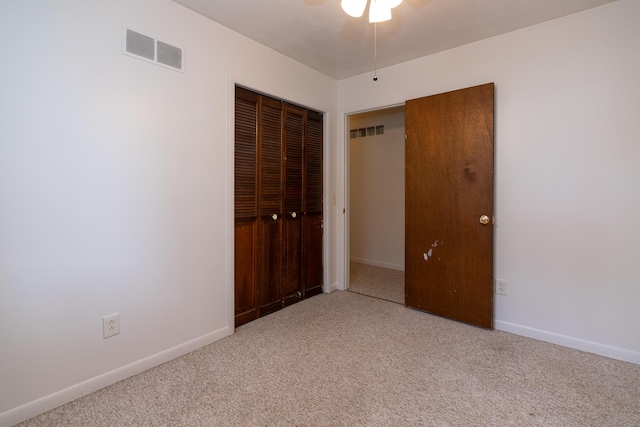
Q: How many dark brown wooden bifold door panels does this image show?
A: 4